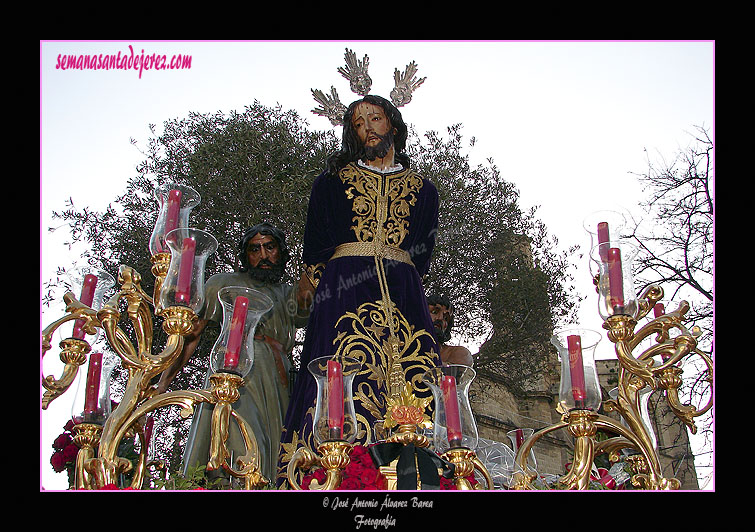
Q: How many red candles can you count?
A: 13